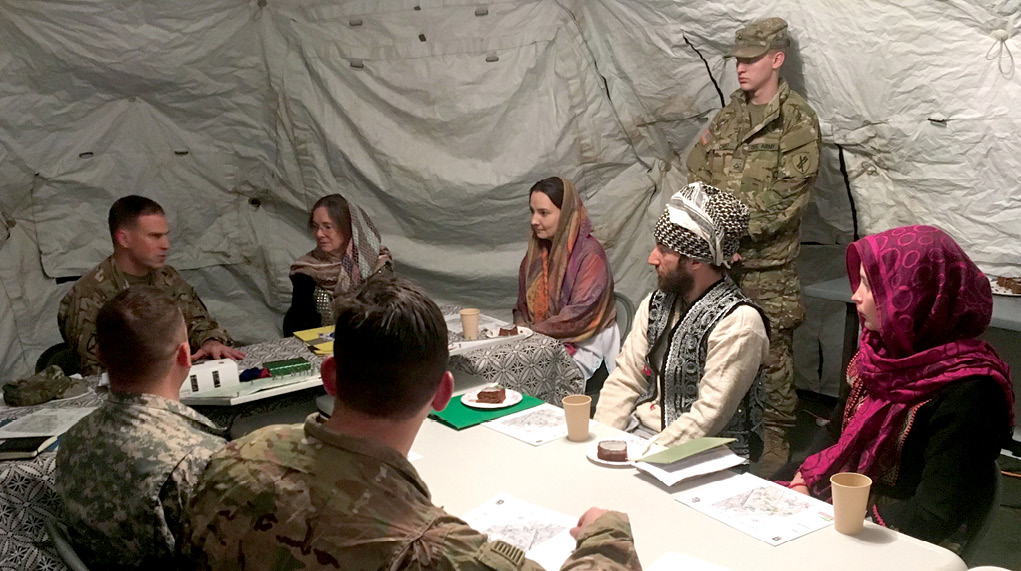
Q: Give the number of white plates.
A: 4